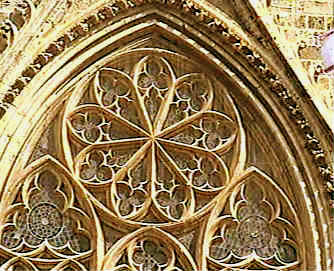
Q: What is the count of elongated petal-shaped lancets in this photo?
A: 9